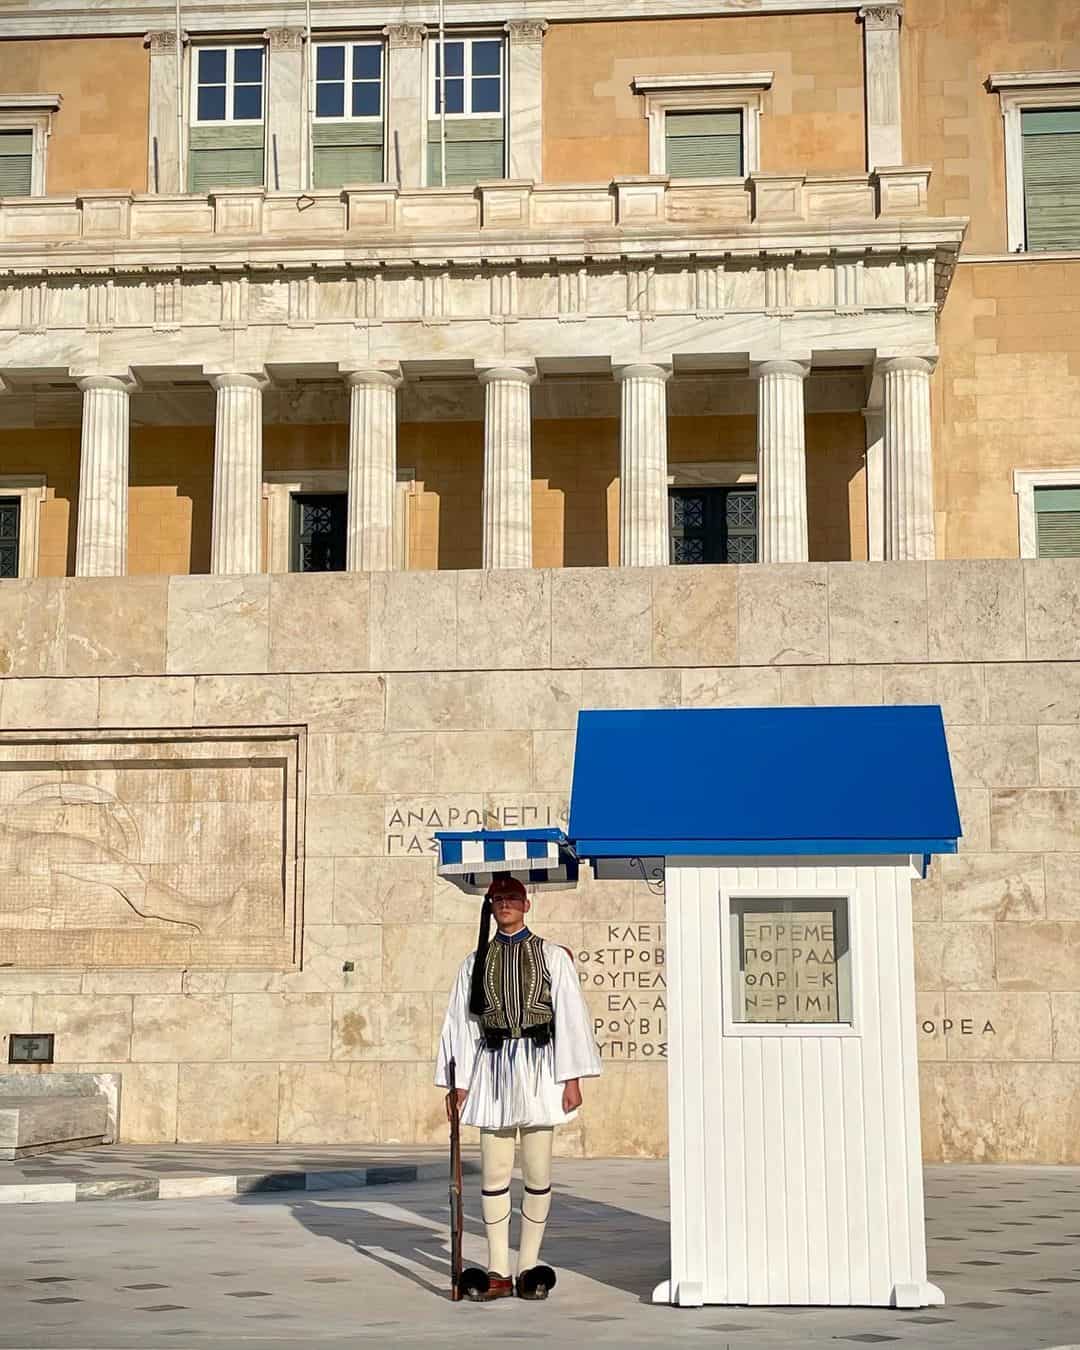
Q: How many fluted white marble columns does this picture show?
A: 7